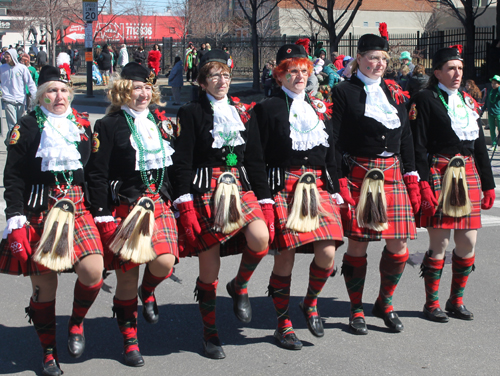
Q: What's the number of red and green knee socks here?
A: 12